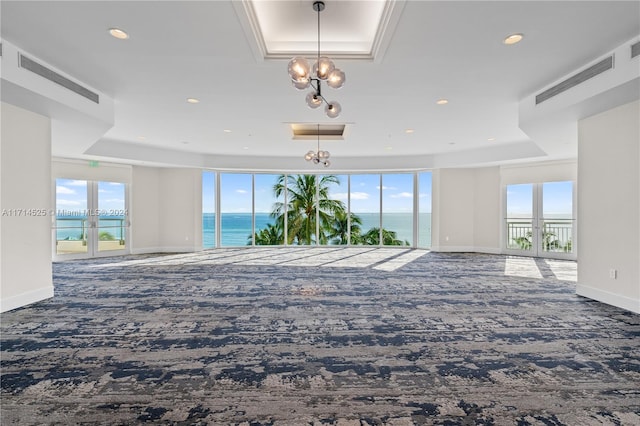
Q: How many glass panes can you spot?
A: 12